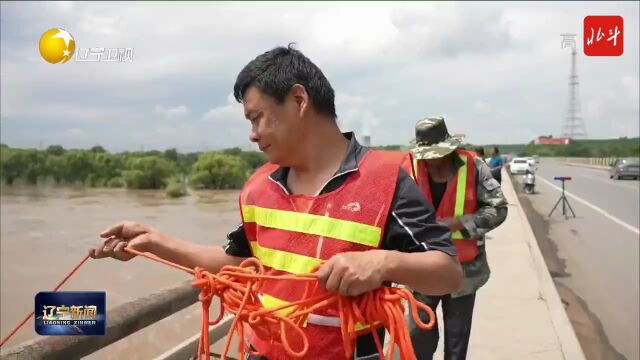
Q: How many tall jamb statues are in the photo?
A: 0